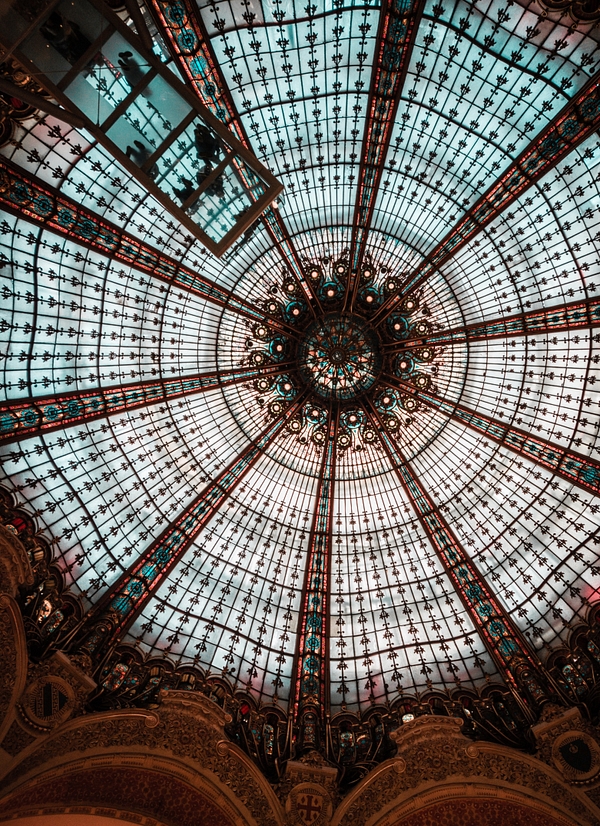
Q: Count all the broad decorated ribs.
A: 10